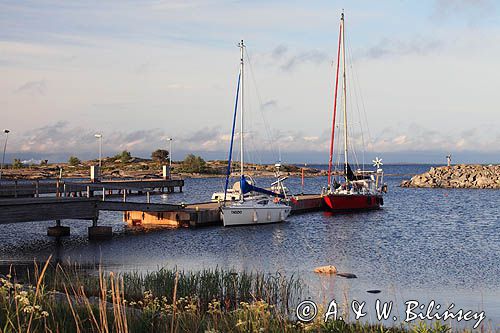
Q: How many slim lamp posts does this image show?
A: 3